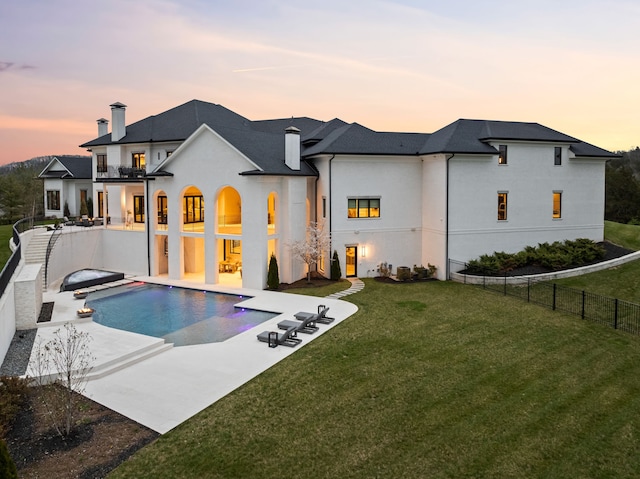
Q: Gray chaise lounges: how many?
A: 3